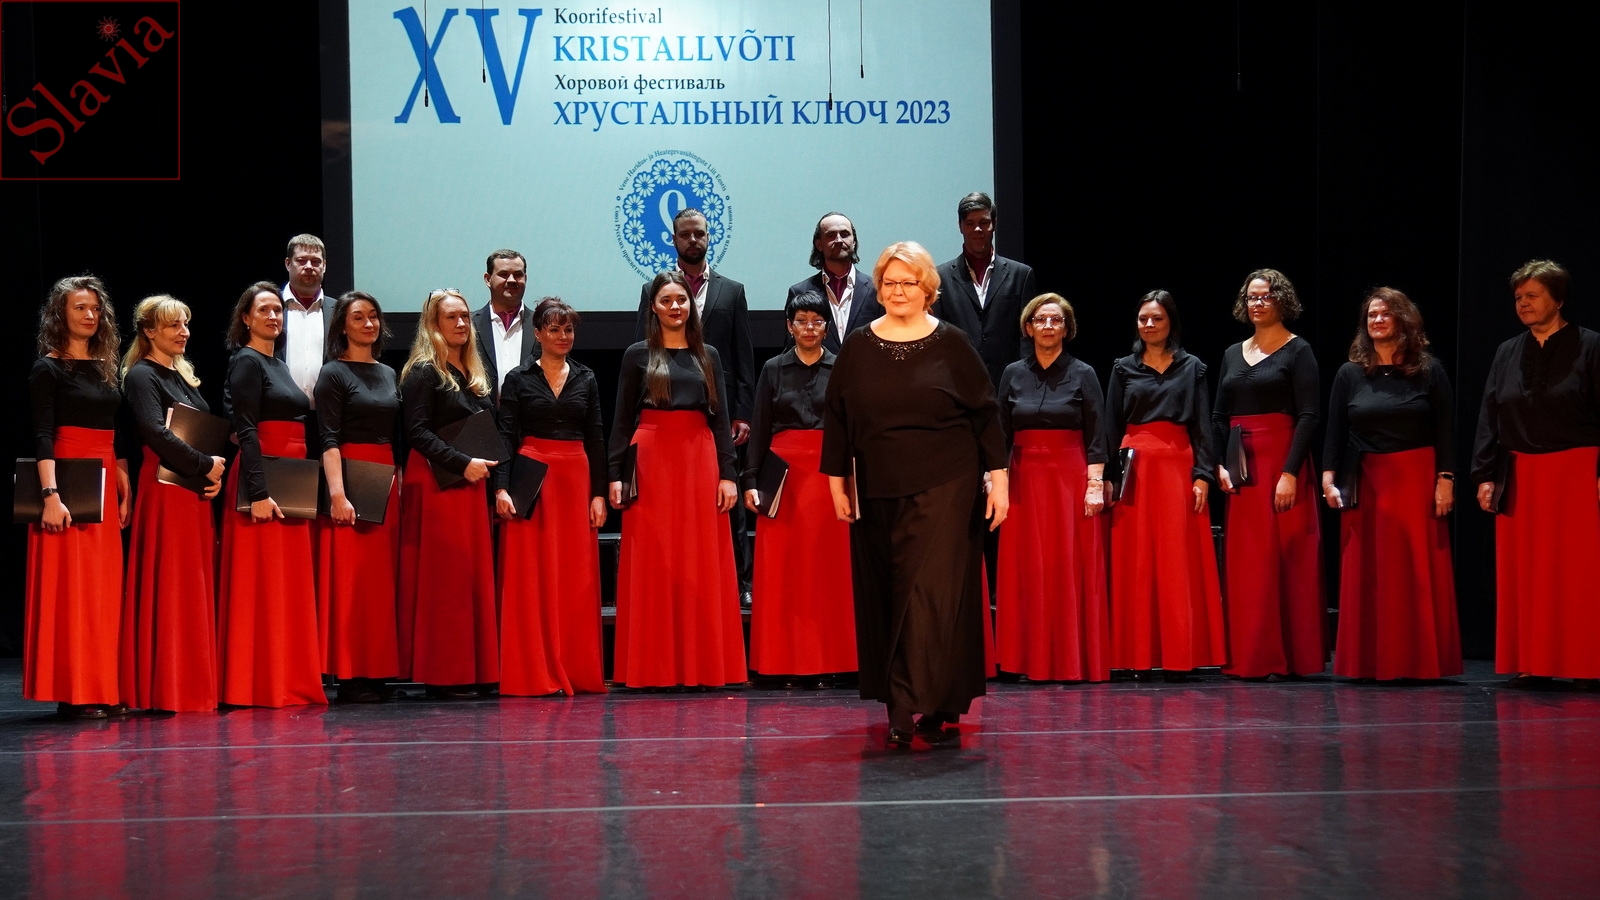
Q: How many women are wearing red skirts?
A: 13